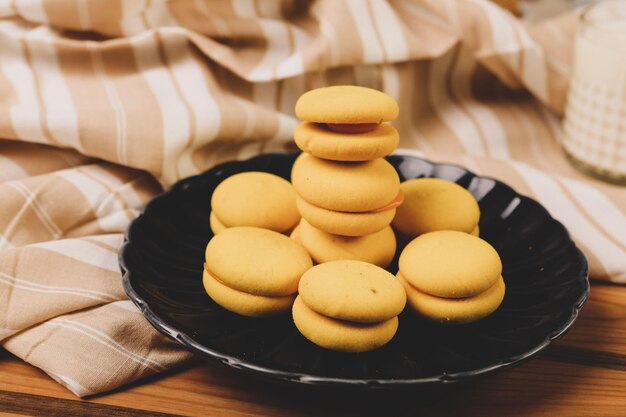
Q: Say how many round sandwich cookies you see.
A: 8